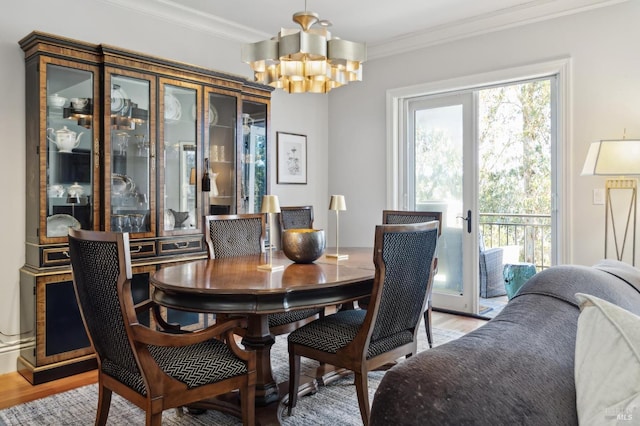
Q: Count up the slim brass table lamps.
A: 2